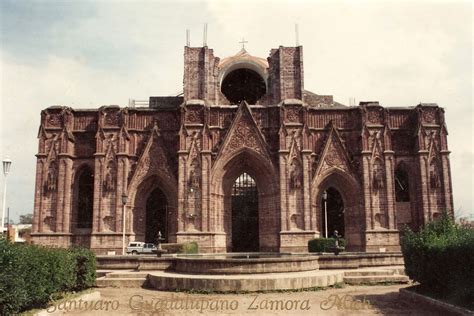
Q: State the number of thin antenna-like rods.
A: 3